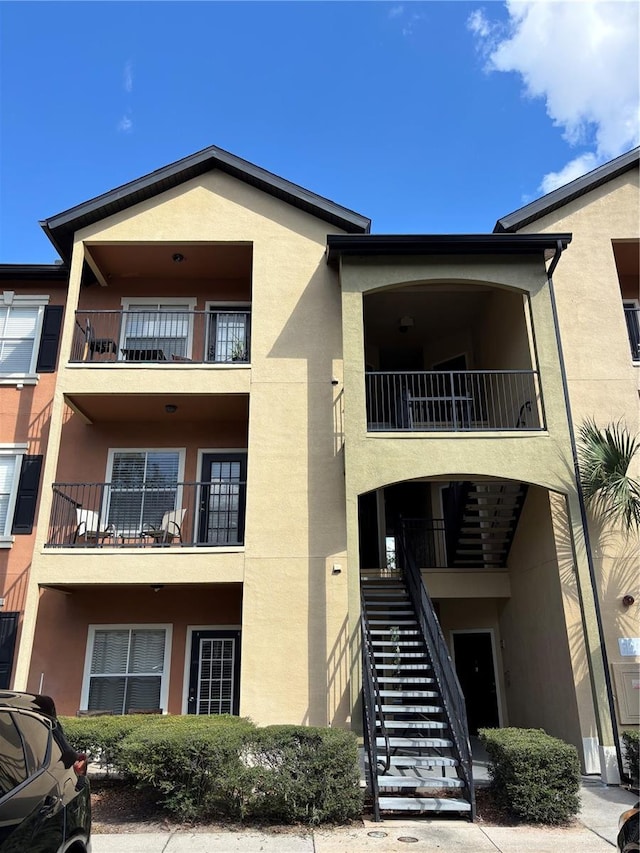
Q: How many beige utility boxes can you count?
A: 1